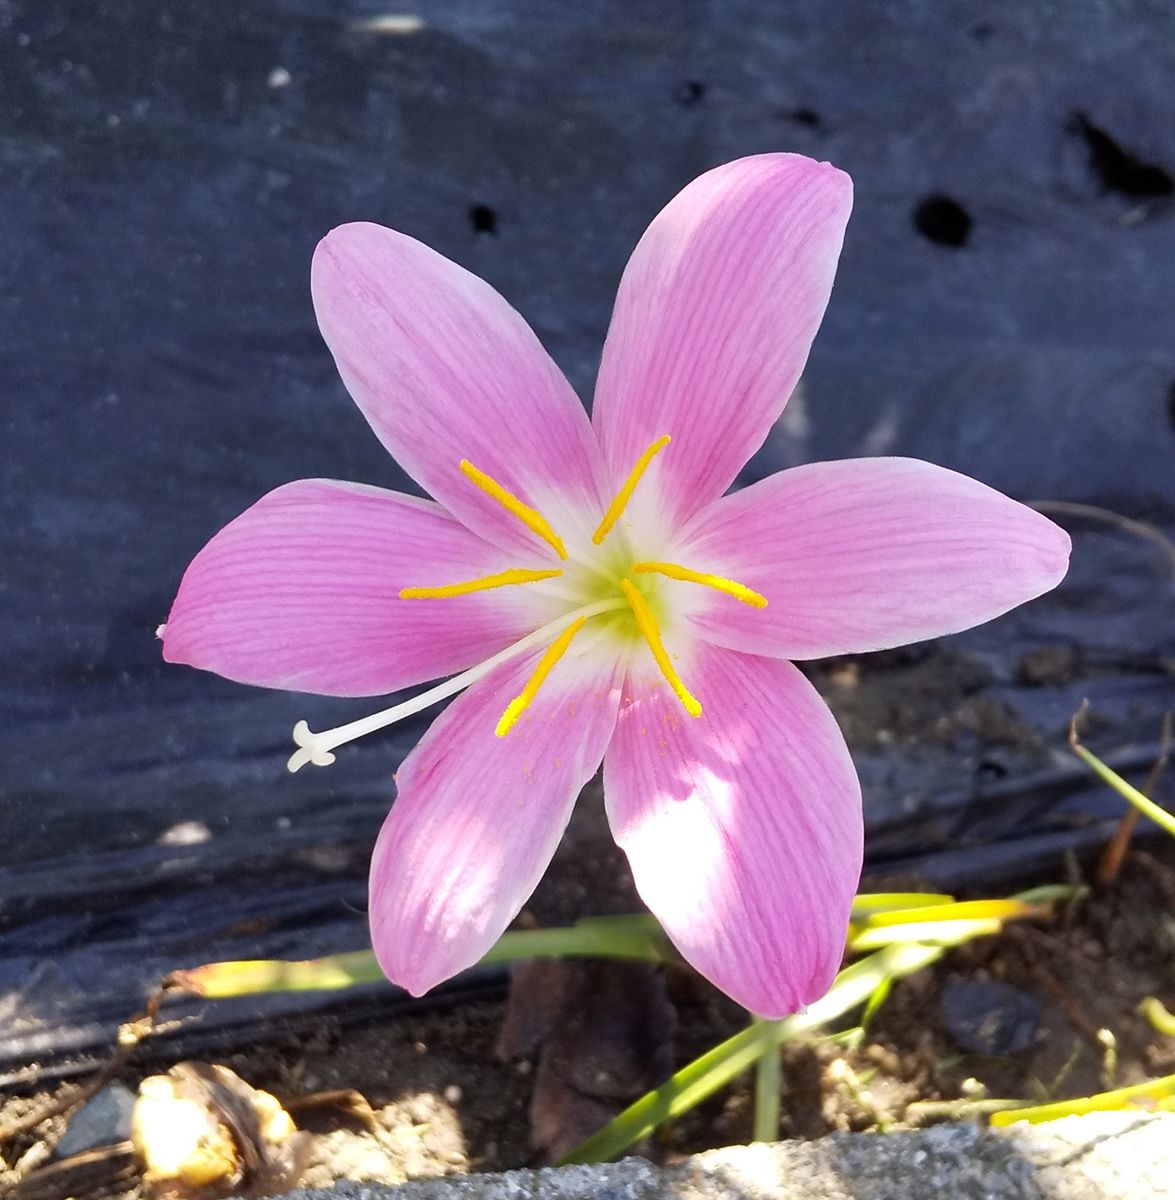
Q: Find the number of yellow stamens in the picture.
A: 6